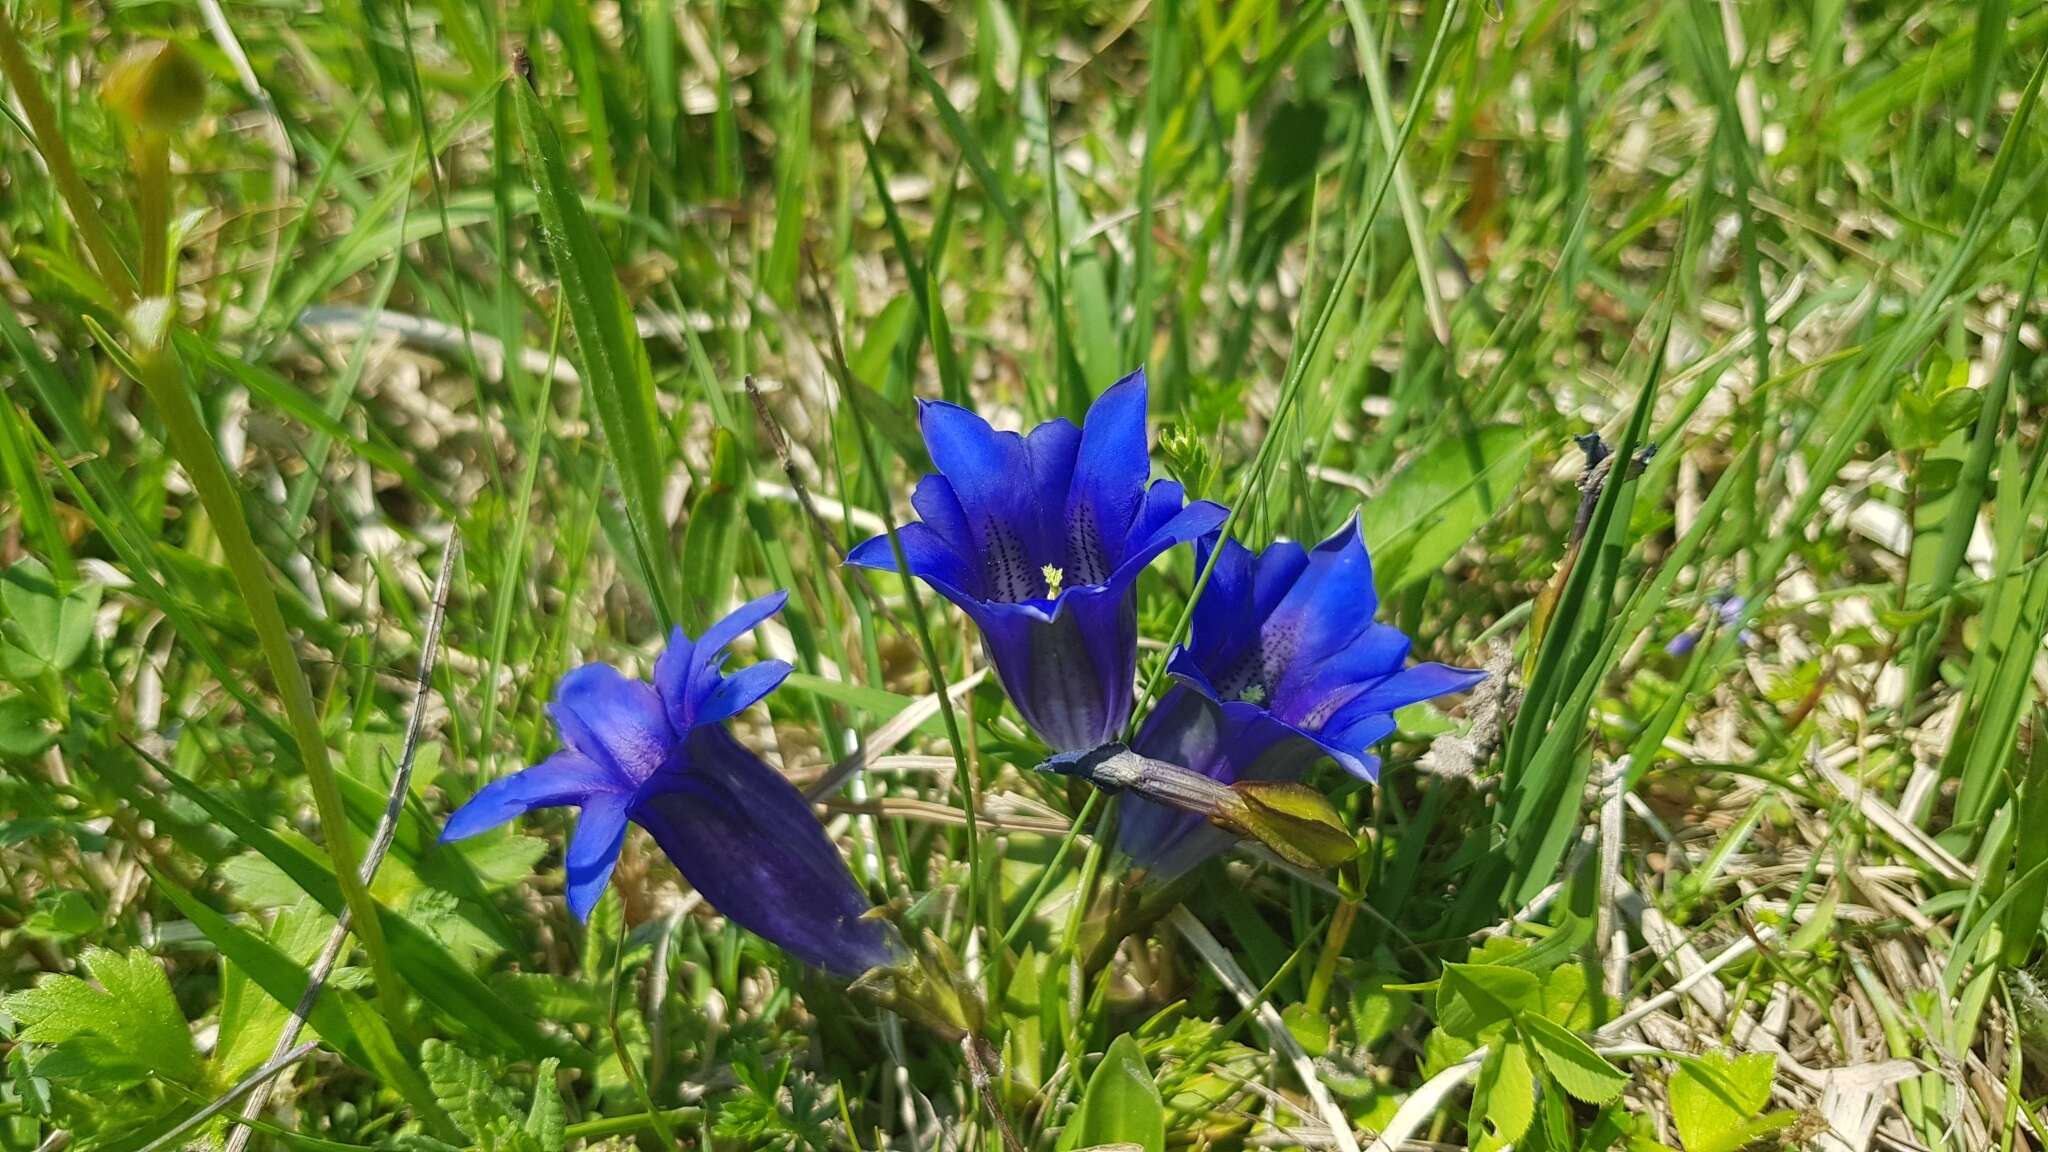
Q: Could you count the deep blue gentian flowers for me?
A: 3